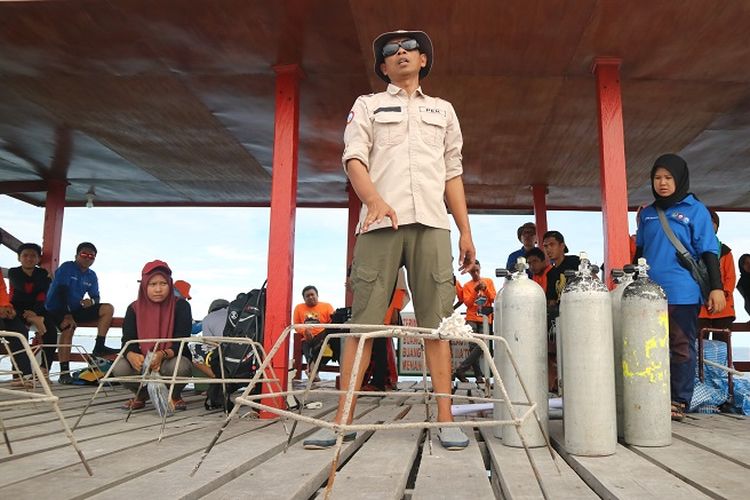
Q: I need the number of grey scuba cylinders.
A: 5